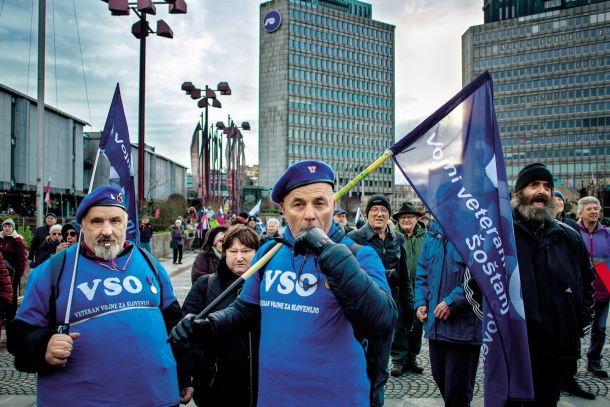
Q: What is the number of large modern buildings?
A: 2